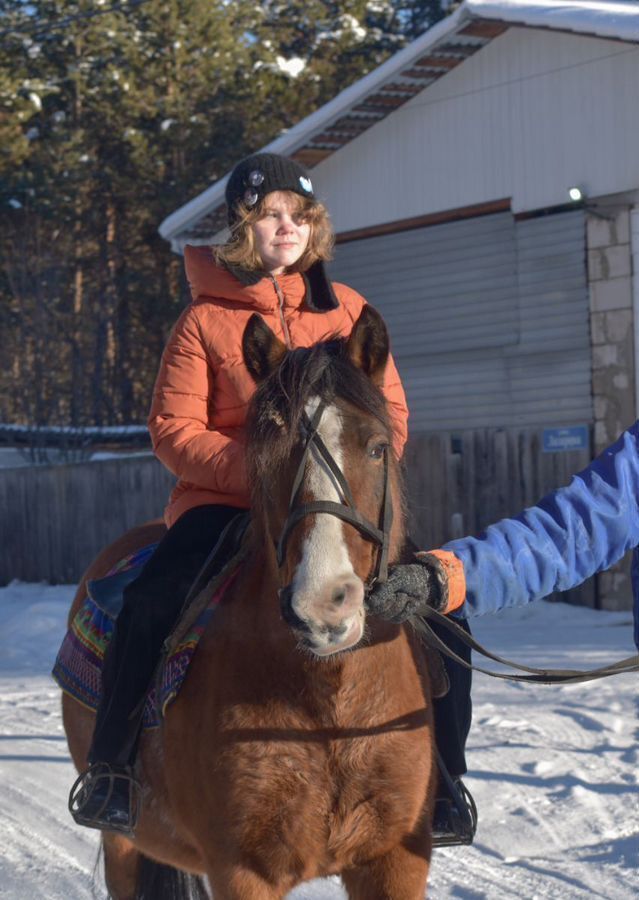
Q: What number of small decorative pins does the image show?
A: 3